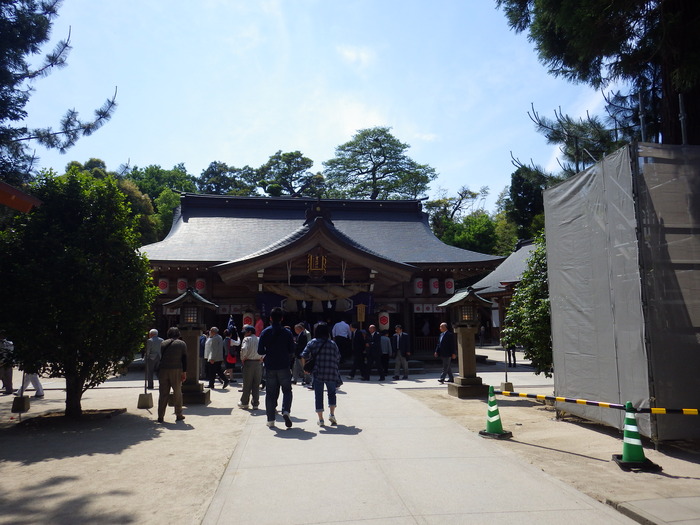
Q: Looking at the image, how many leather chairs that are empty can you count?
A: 0